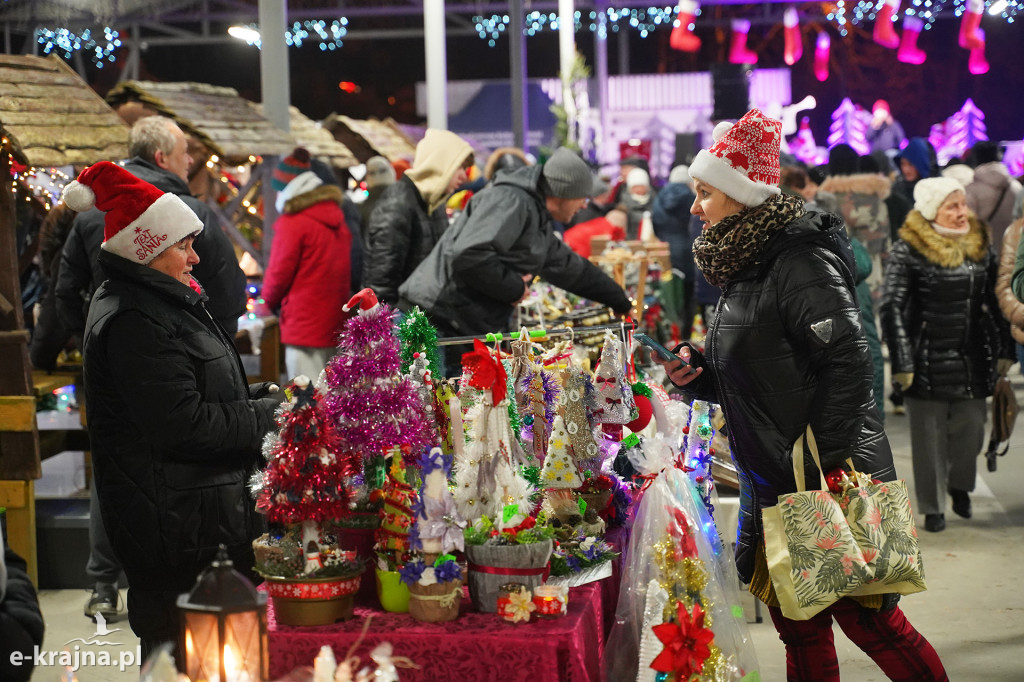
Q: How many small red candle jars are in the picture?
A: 2